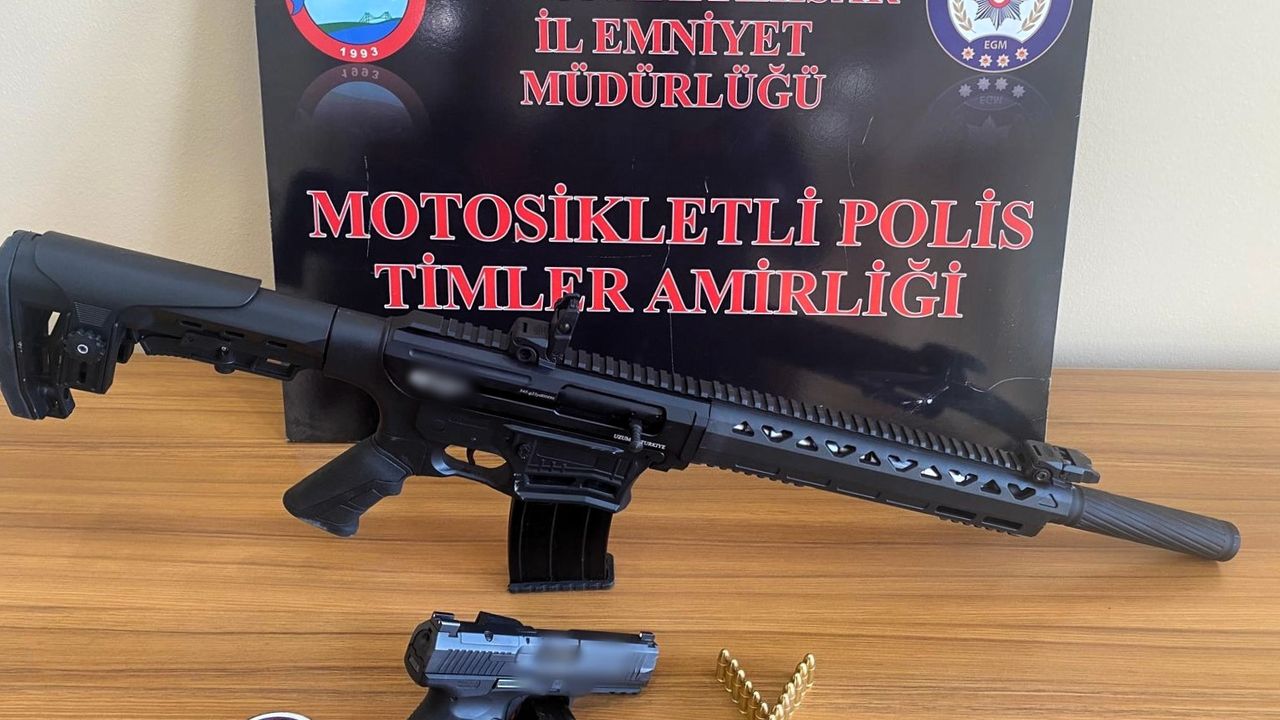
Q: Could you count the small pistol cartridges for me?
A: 13